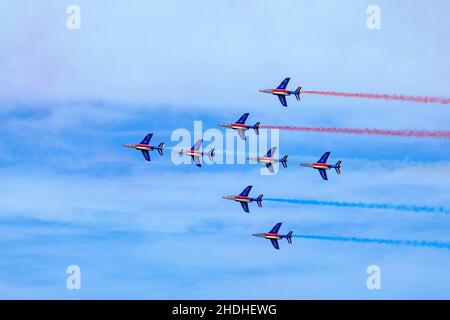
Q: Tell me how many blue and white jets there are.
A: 8